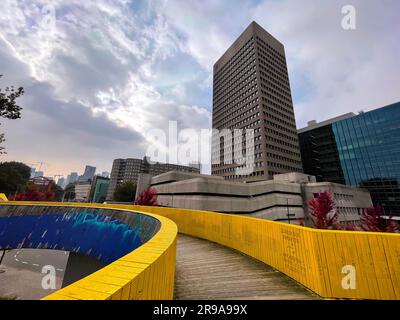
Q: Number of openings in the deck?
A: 1